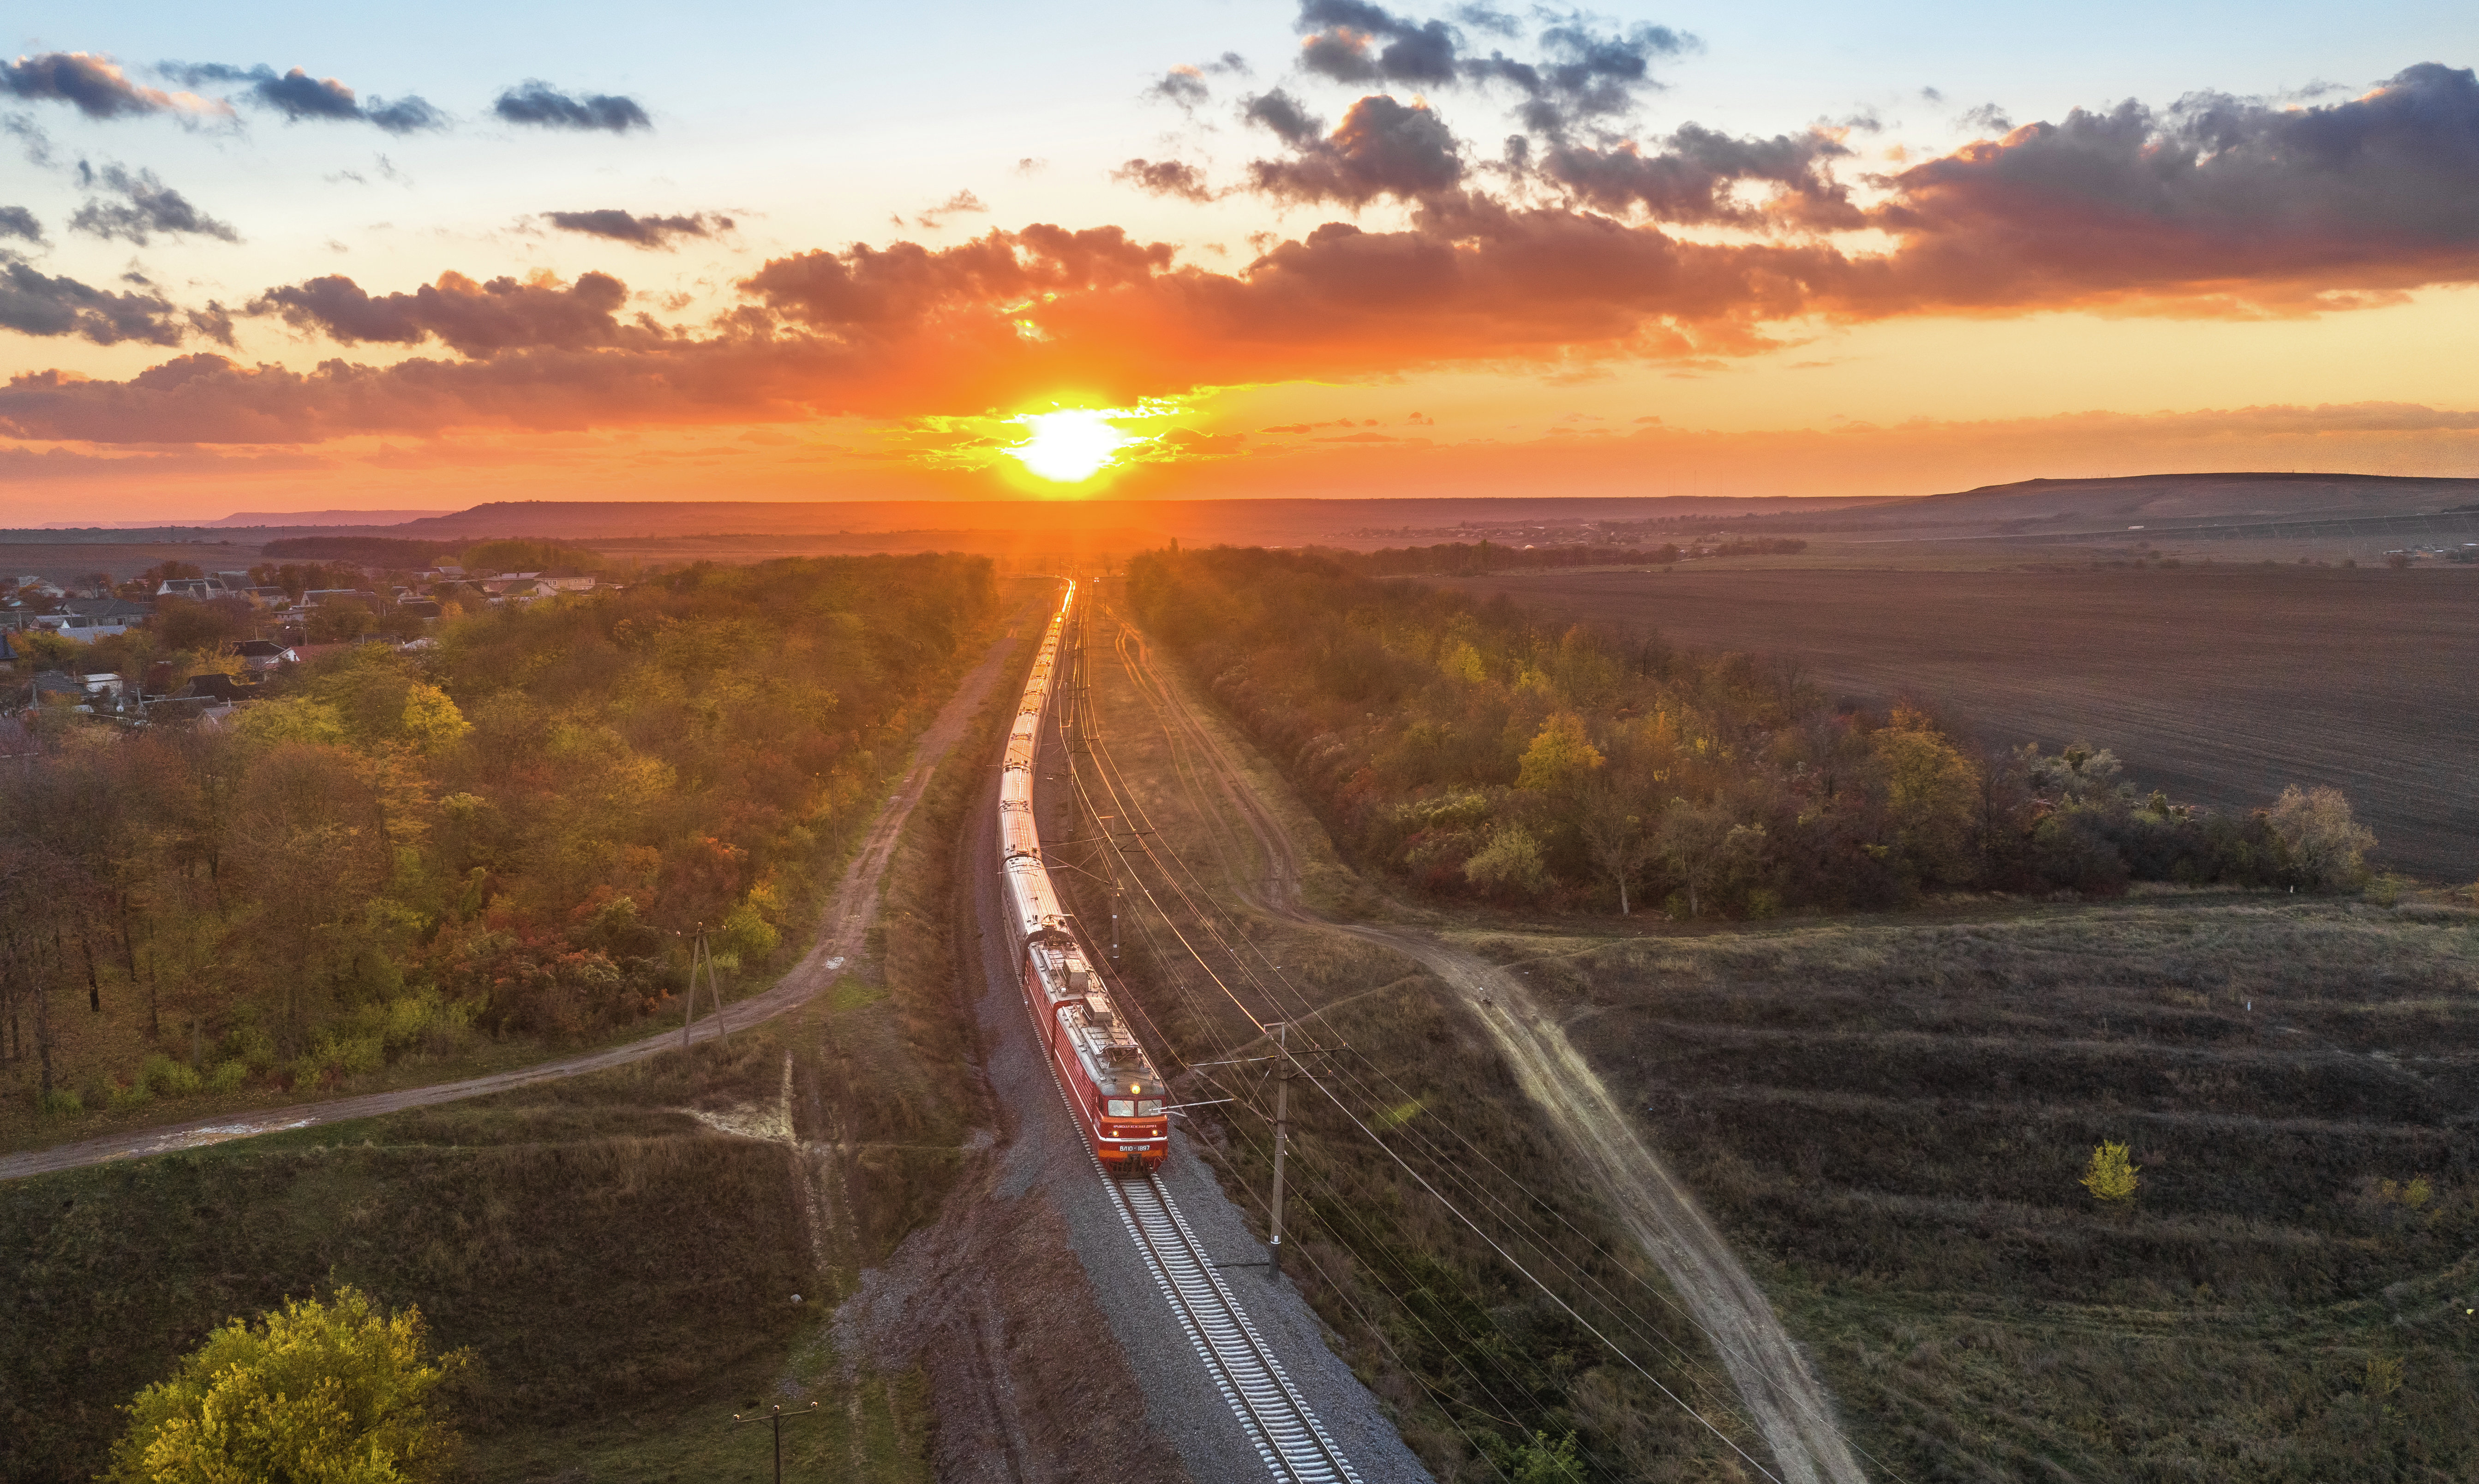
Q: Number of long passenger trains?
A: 1